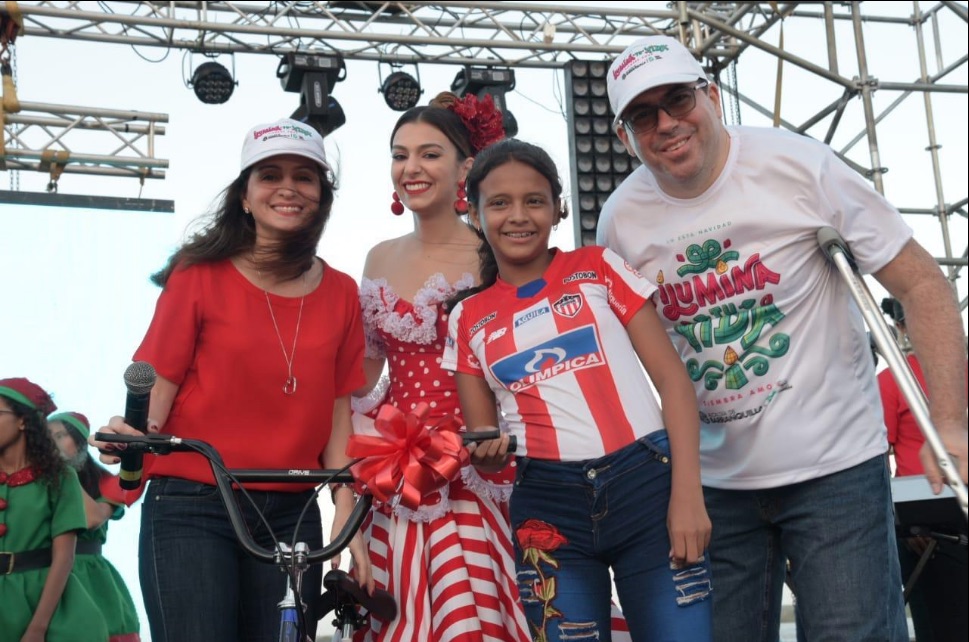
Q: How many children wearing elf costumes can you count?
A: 2